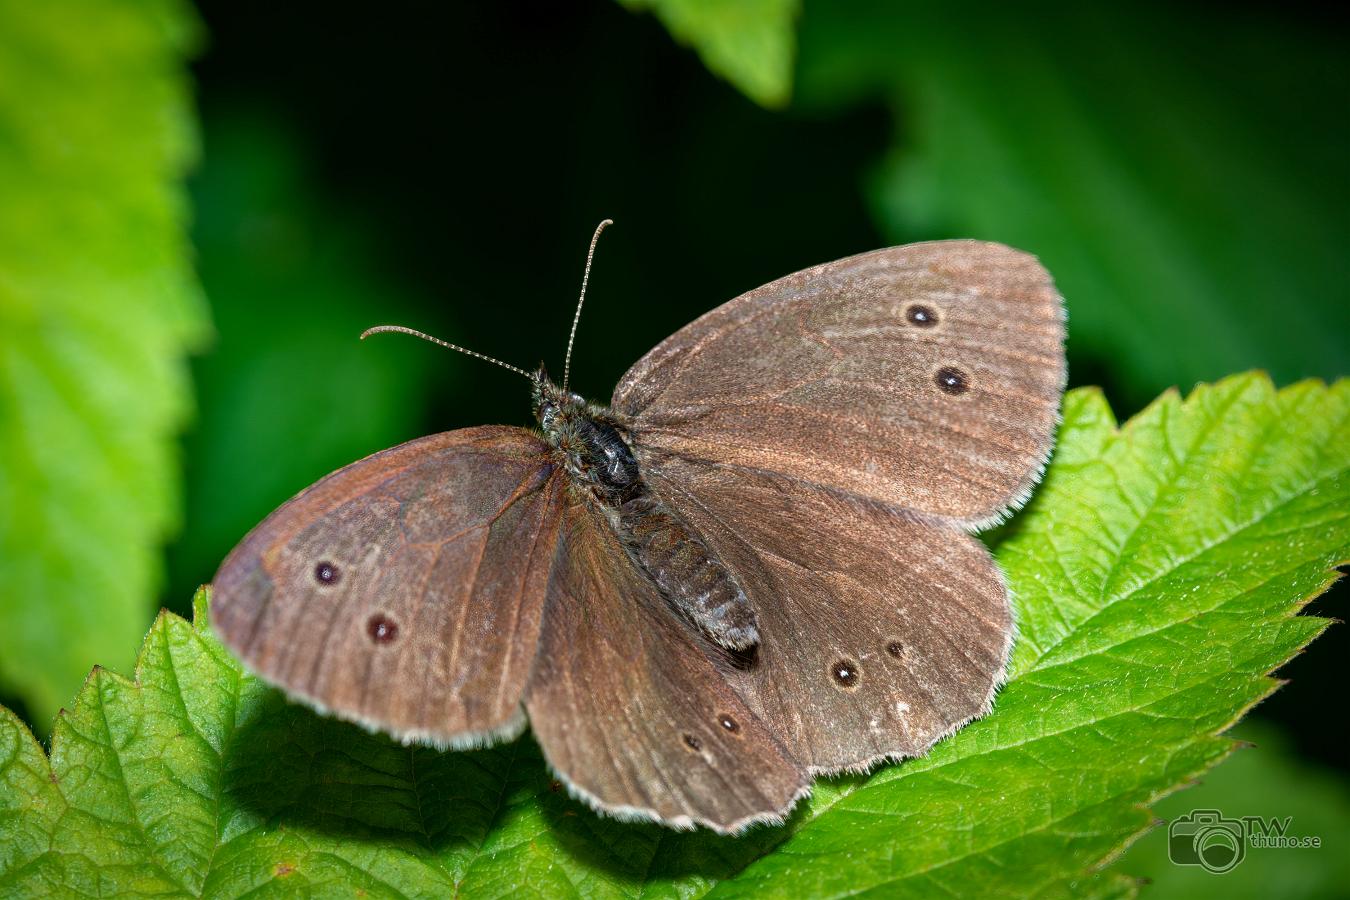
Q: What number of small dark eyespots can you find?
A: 8